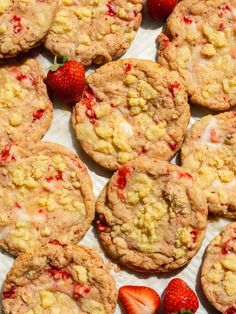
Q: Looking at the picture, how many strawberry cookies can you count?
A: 10